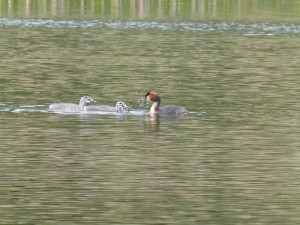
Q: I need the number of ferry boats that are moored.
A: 0